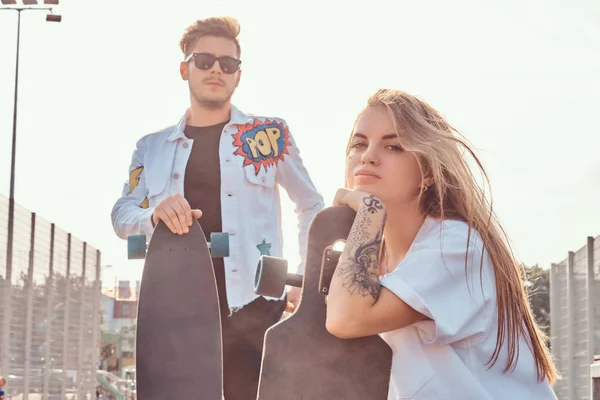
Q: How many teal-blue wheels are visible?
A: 2